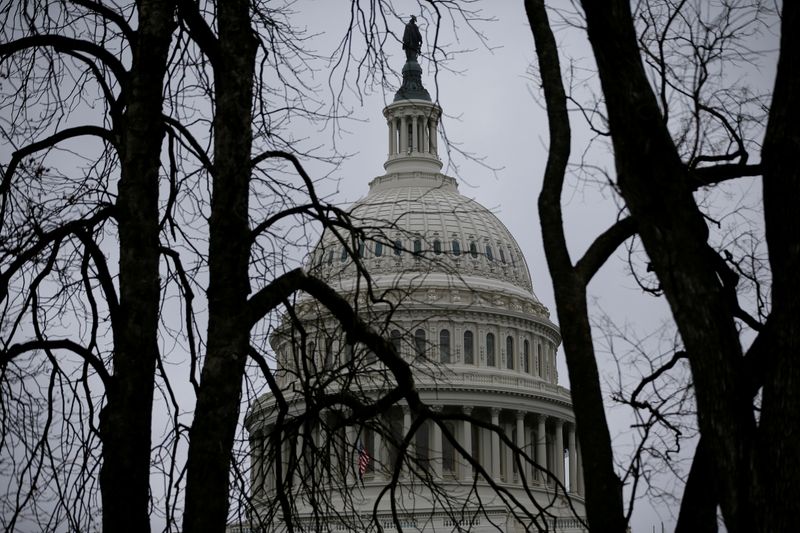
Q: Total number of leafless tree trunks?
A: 5